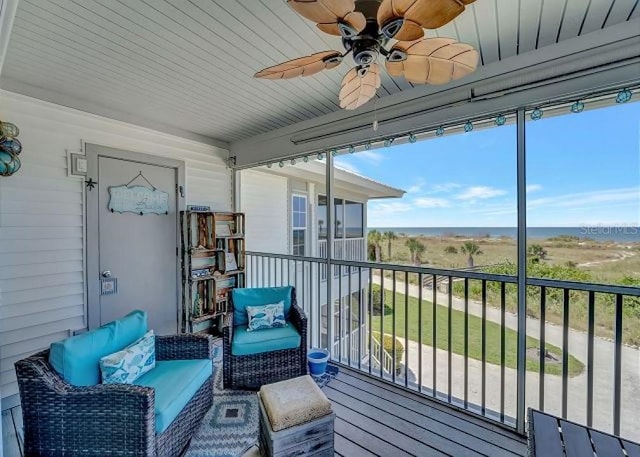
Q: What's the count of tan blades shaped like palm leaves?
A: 5